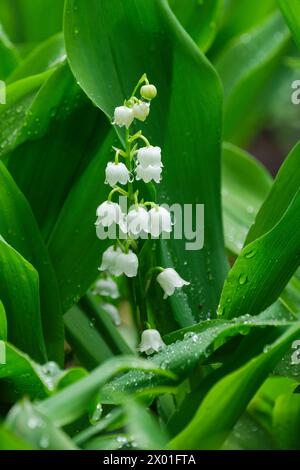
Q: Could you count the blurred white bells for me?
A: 2